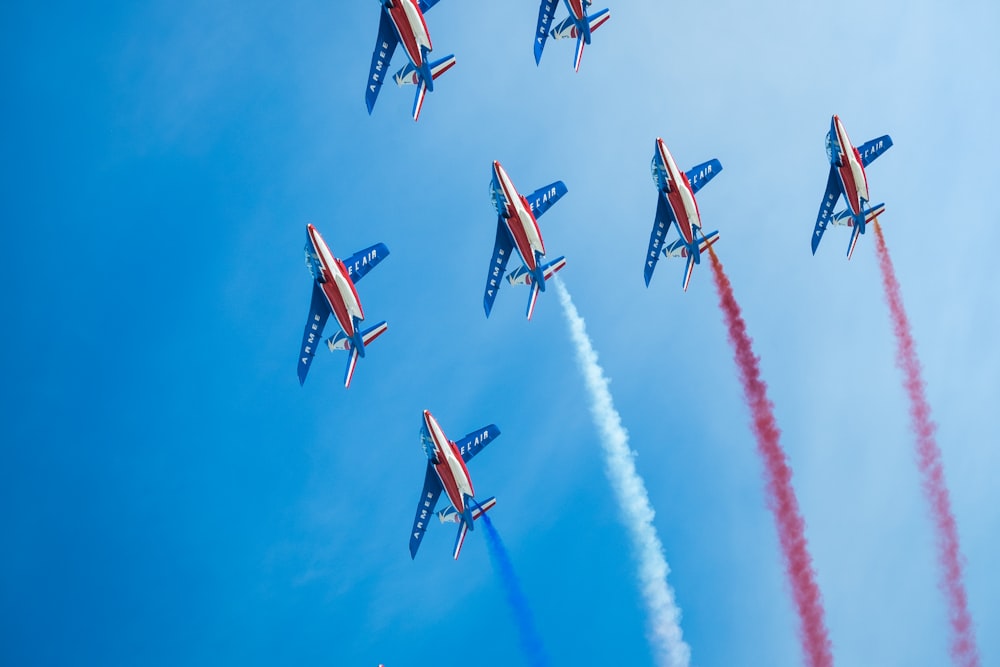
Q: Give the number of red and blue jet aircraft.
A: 7